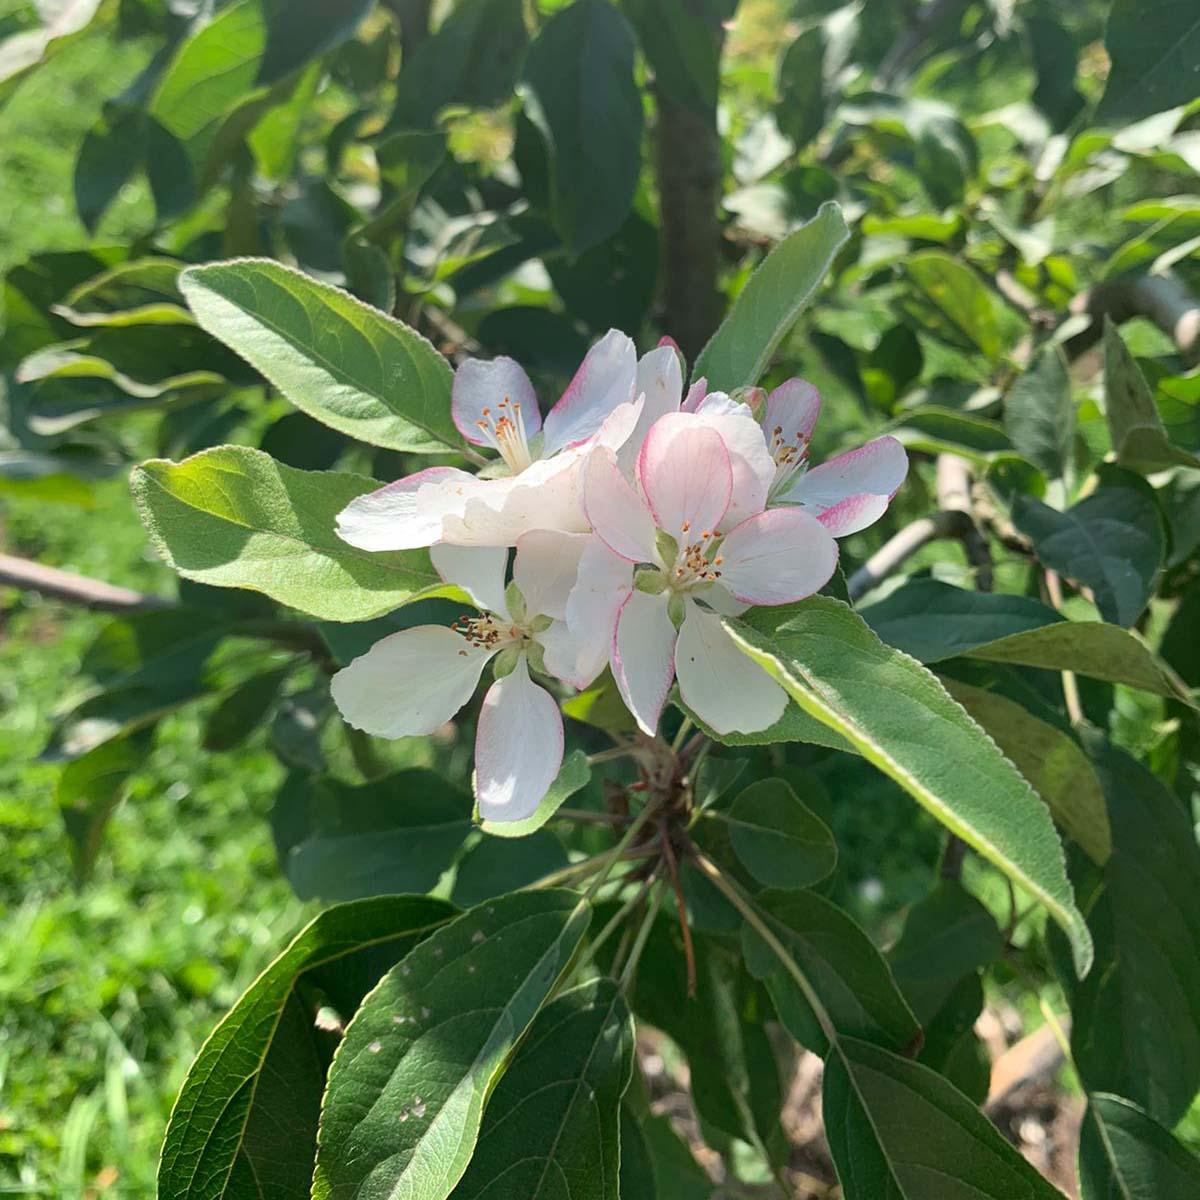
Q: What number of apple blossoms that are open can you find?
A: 4